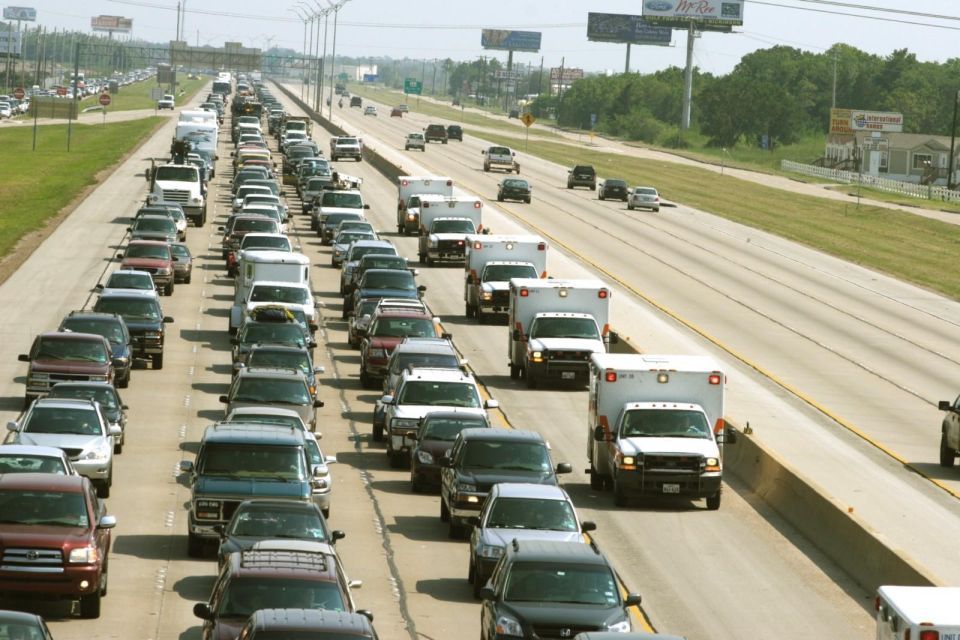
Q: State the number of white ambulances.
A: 6